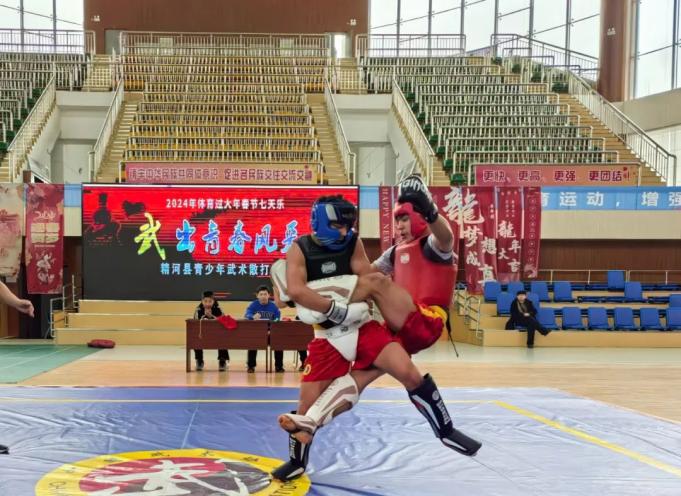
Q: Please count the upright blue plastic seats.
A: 15